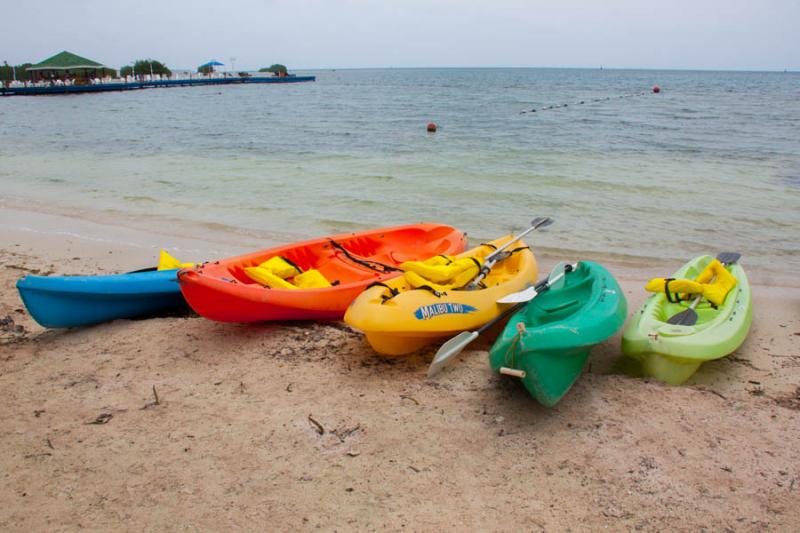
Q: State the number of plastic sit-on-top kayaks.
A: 5